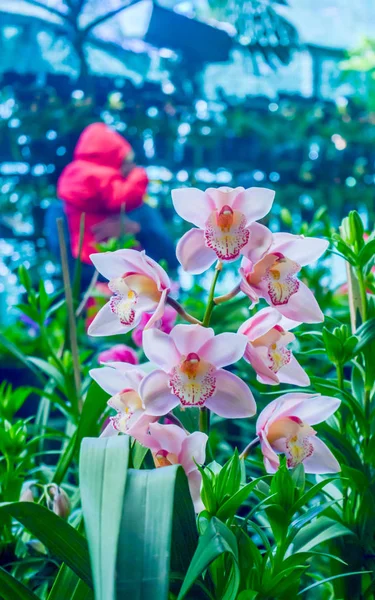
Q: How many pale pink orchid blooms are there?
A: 8